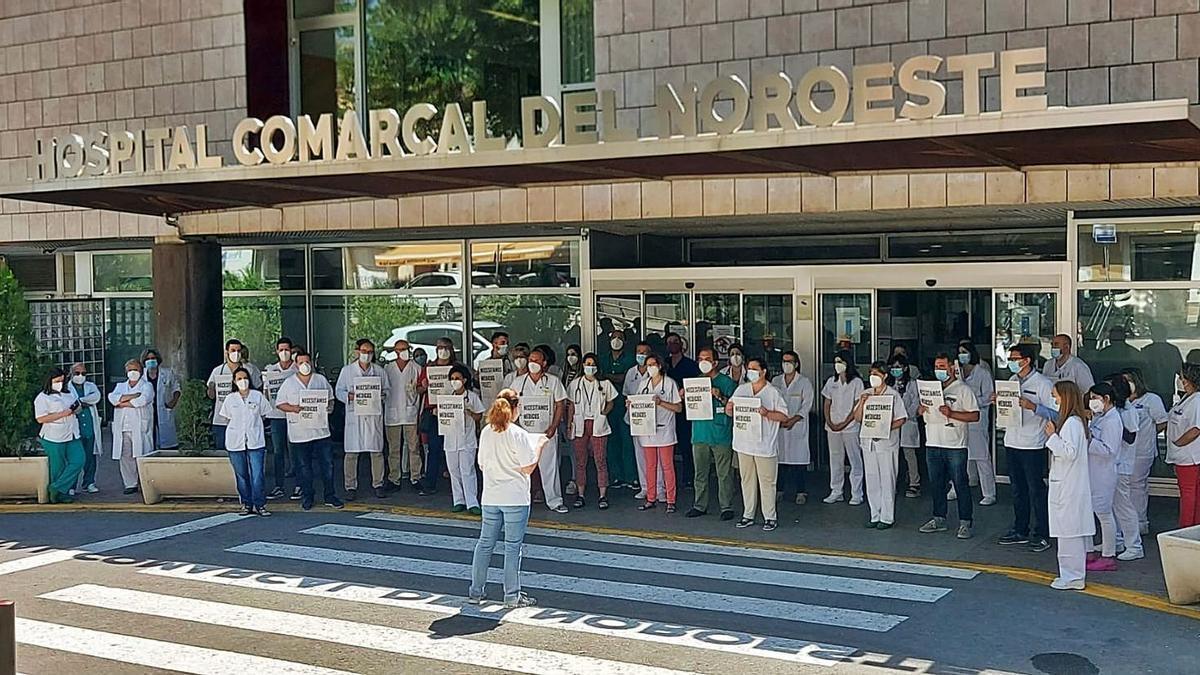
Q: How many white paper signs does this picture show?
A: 14